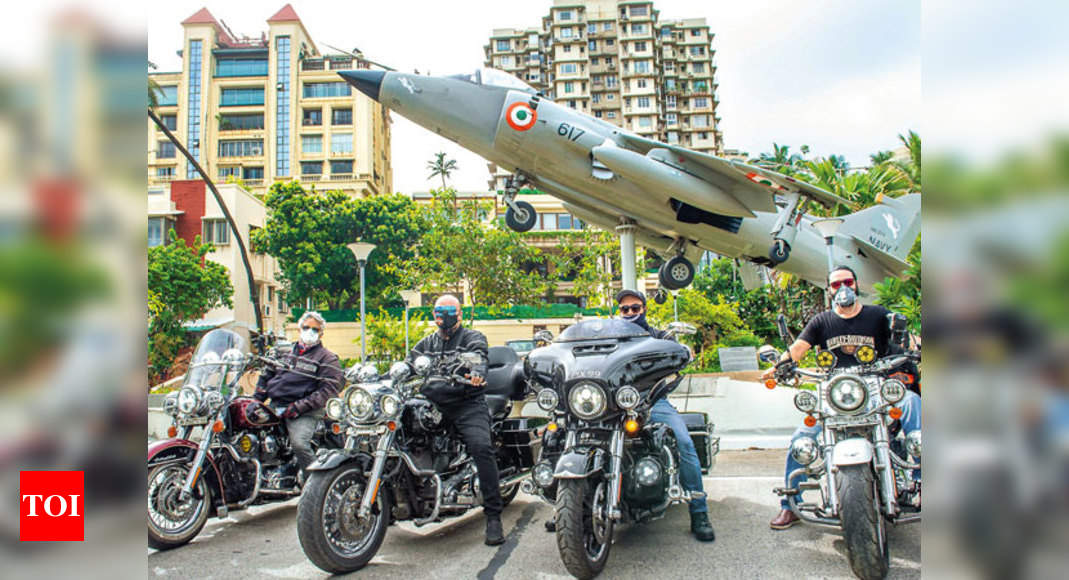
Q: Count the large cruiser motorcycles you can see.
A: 4